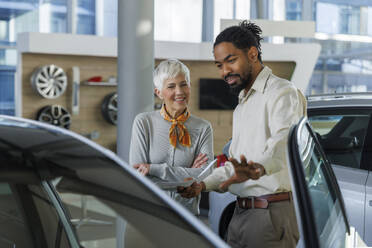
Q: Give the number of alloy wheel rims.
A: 3